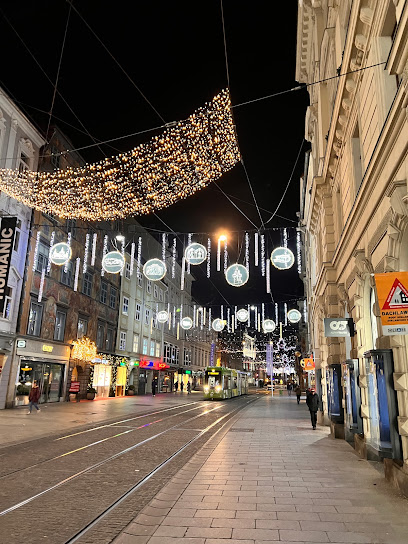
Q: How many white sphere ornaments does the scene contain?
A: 12